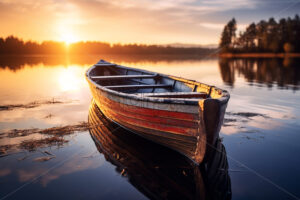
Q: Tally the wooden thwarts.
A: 3